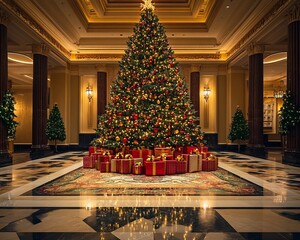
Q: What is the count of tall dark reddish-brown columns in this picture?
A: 6